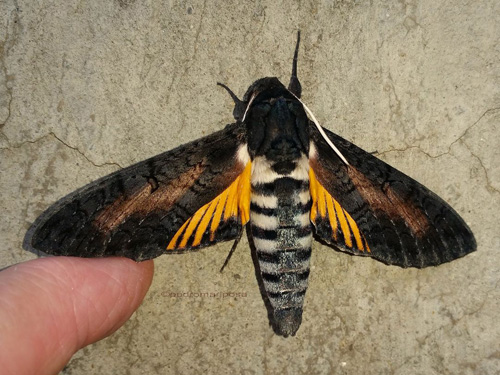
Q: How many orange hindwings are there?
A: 2